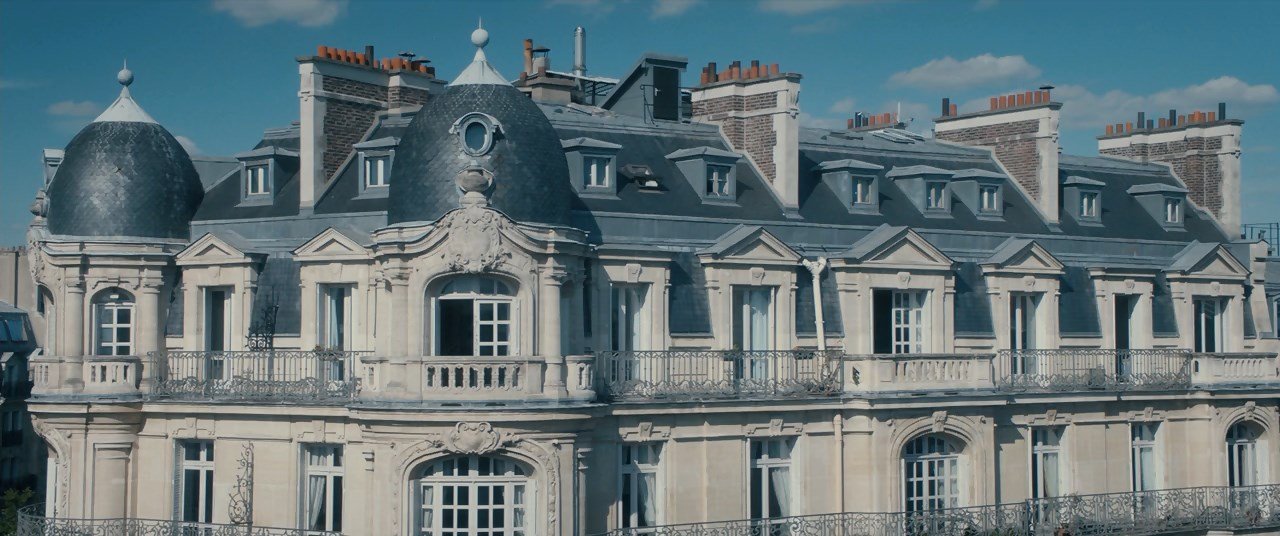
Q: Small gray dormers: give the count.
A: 9